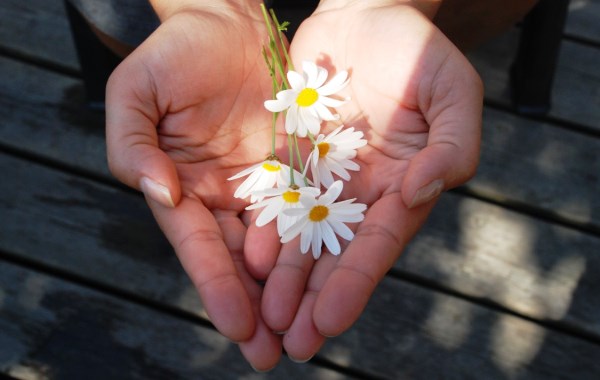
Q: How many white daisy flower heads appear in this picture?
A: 5